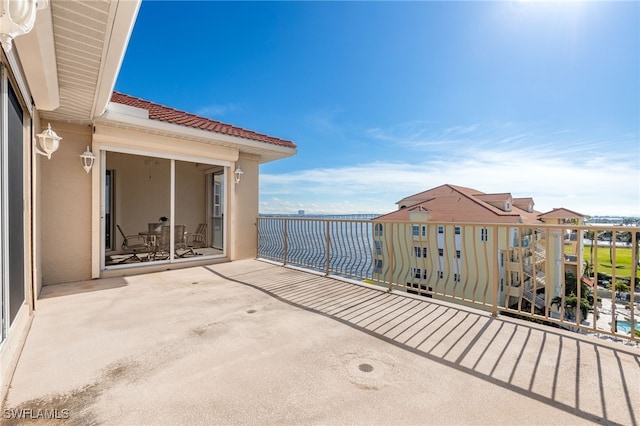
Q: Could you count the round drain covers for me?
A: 3